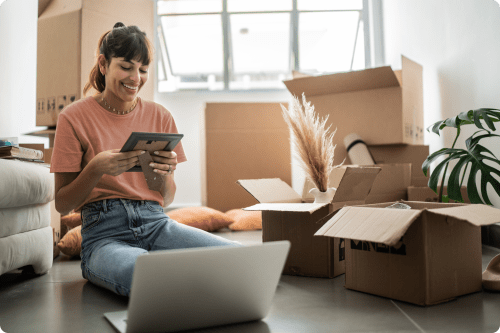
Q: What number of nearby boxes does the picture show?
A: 2